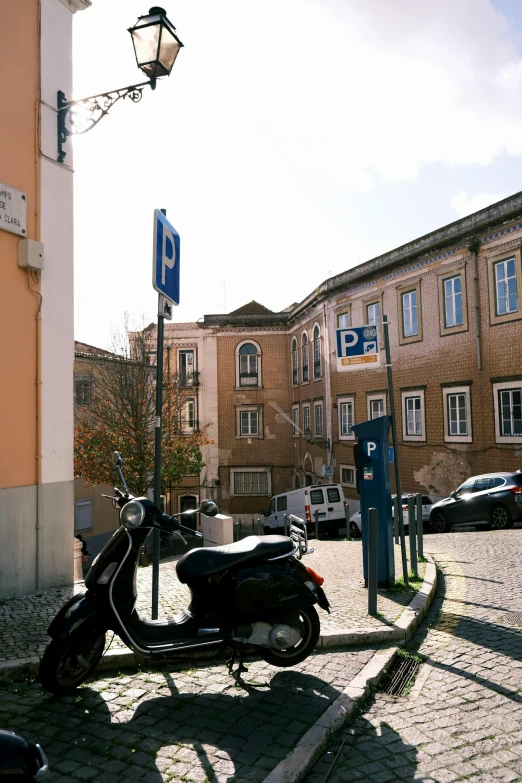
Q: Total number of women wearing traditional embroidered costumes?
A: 0